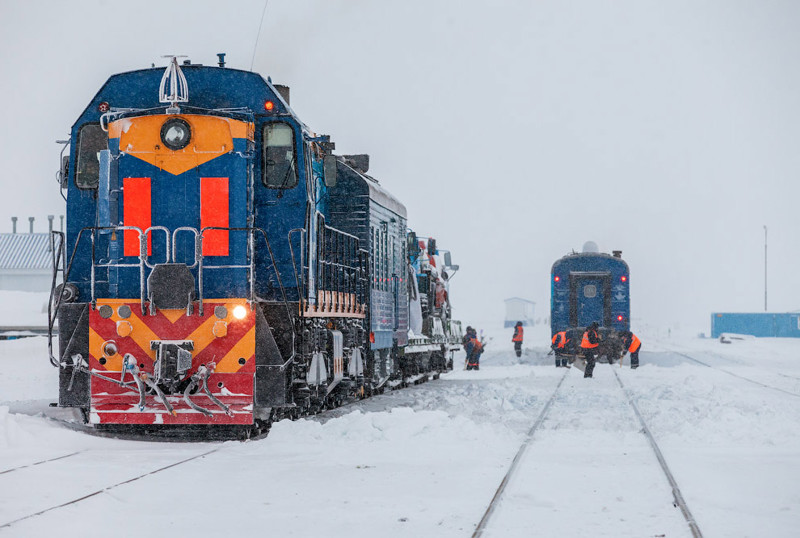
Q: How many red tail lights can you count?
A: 3